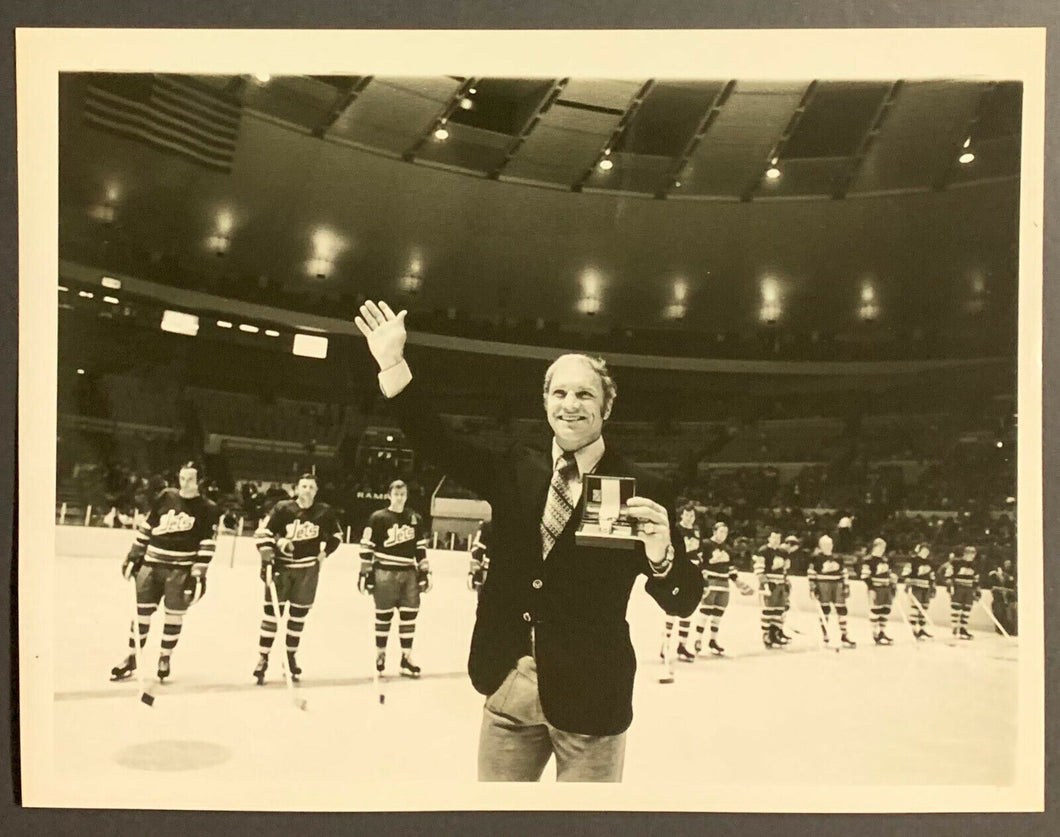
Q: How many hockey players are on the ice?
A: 11